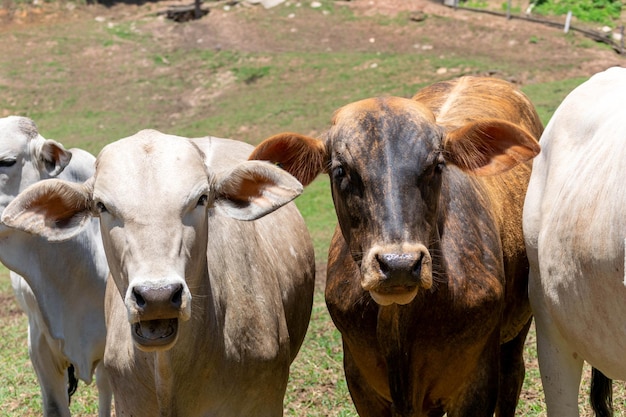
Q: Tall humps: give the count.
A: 0